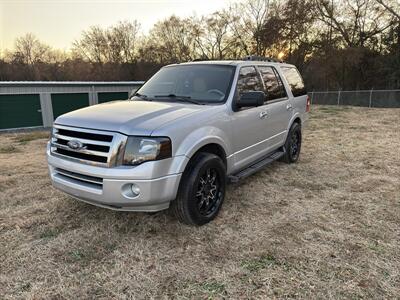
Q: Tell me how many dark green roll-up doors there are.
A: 3